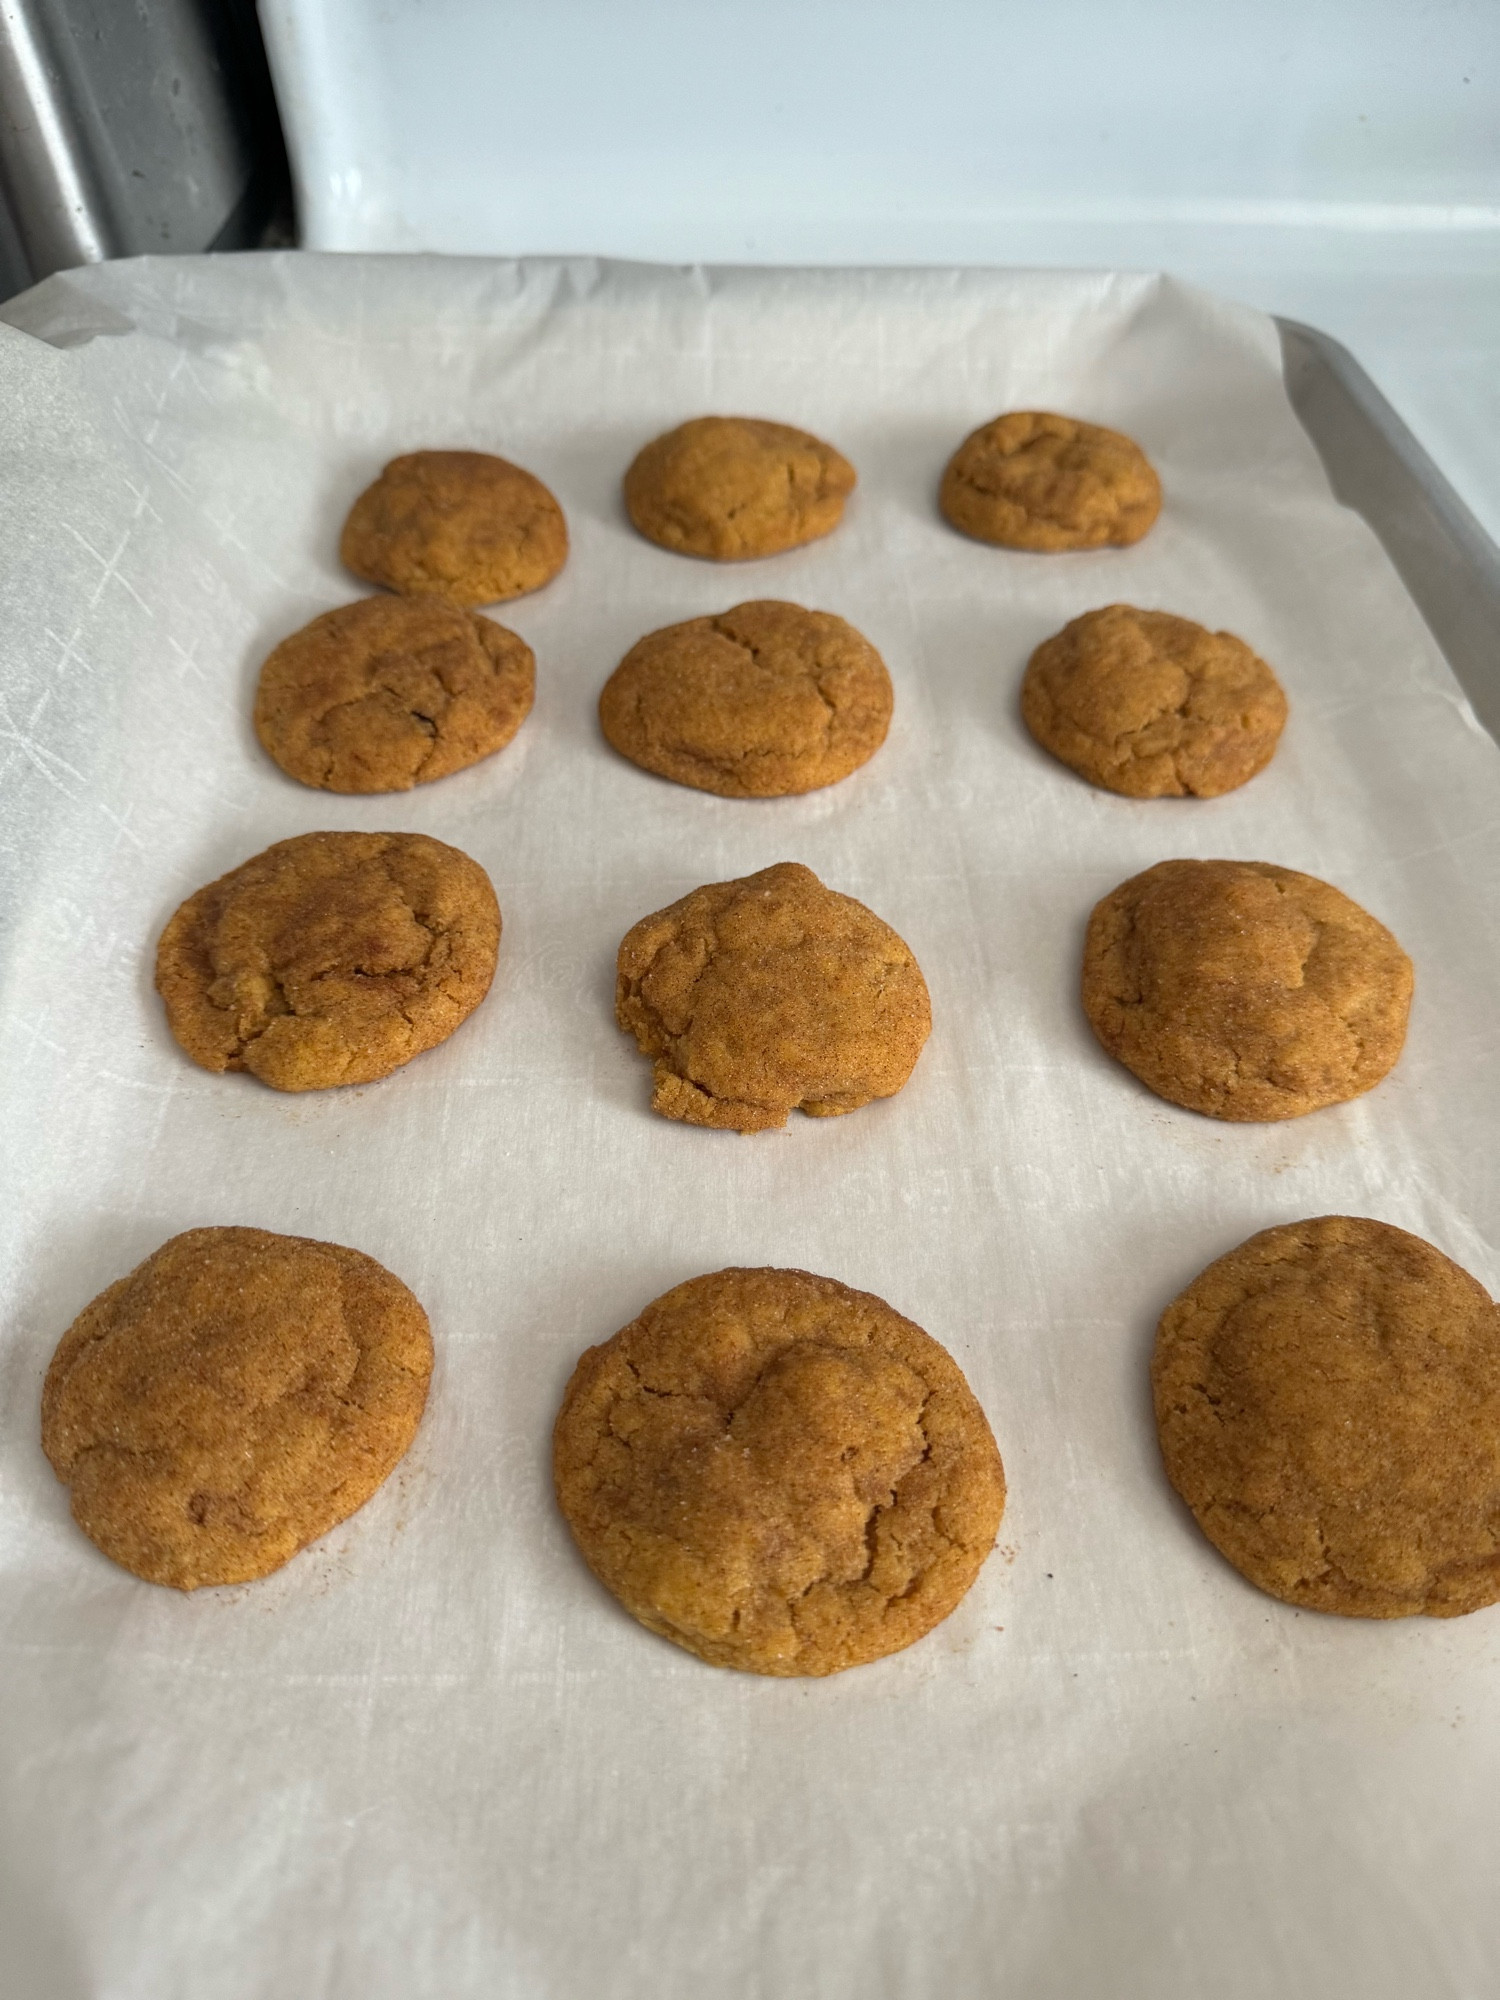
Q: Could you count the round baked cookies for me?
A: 12